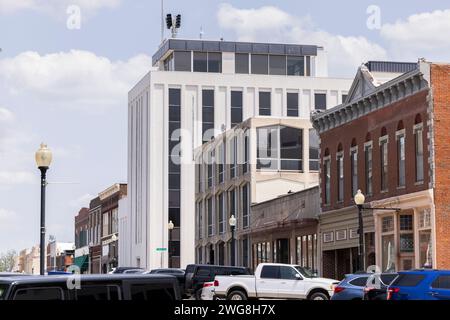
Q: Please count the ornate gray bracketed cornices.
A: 1